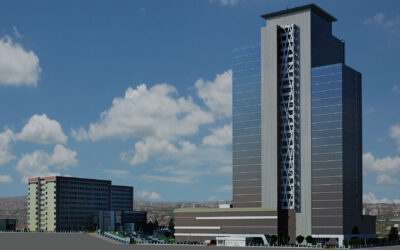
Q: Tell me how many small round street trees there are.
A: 4